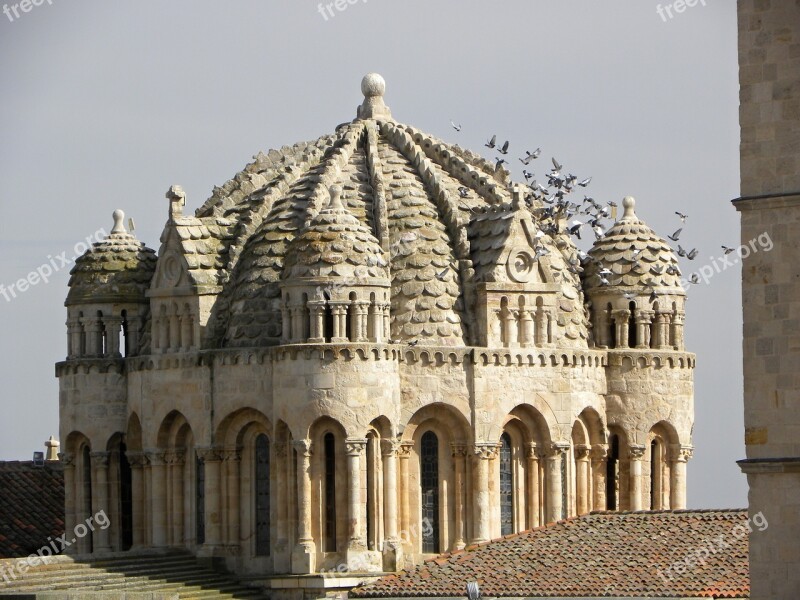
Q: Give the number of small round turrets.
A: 3